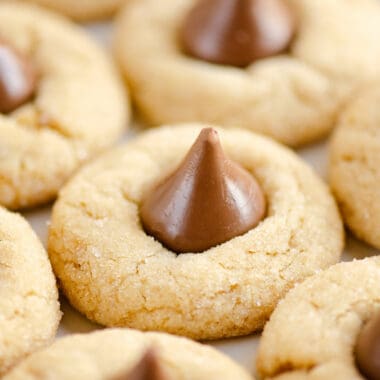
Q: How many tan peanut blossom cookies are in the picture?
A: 8